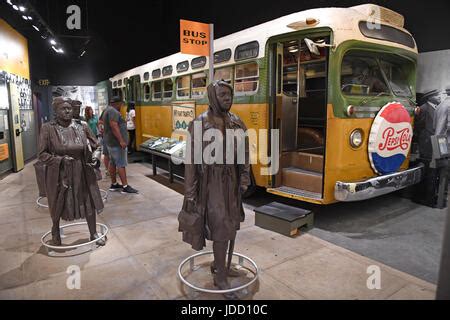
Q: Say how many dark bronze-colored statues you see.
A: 3